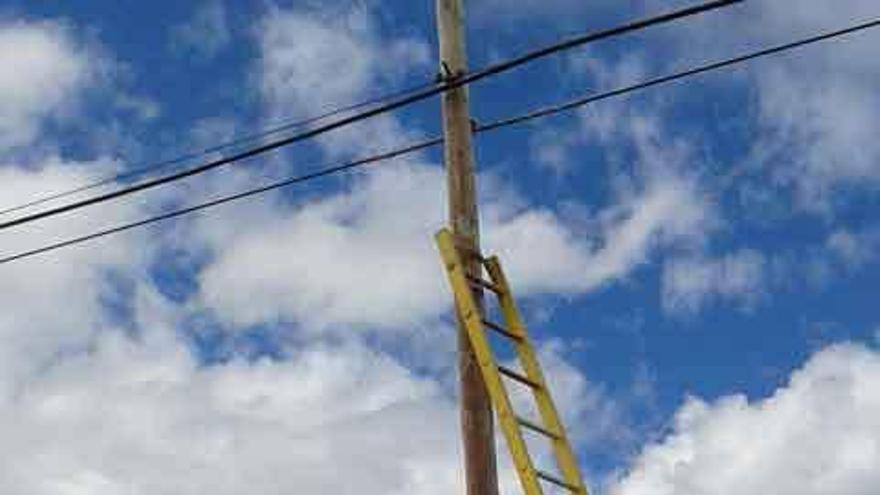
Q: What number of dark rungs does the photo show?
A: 5